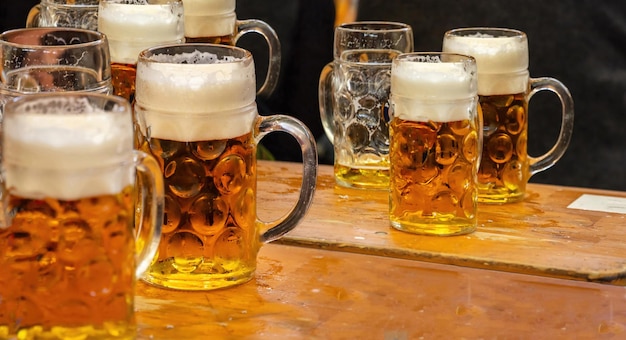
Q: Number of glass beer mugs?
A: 9